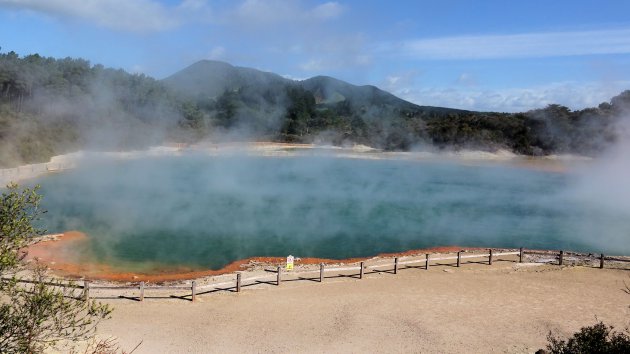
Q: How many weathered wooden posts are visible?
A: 14